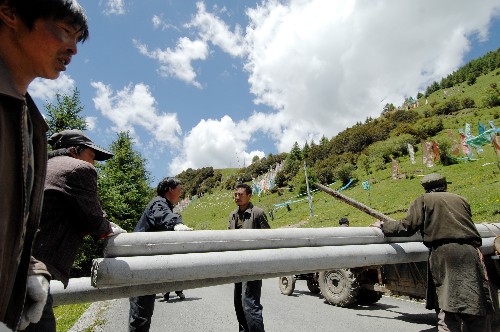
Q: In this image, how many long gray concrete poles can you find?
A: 3